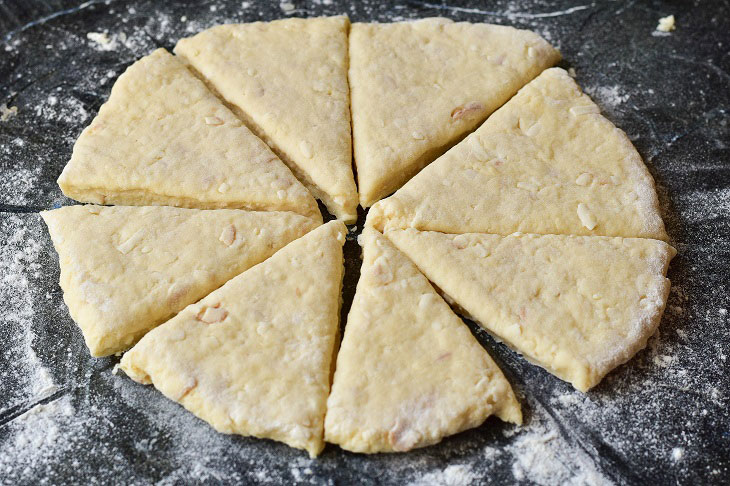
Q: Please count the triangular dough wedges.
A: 8